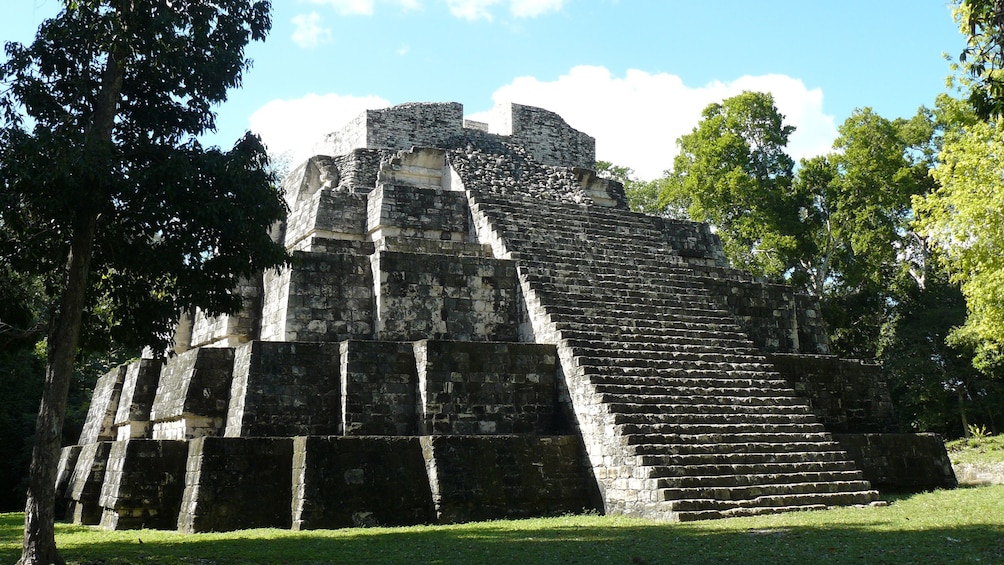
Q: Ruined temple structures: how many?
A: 1